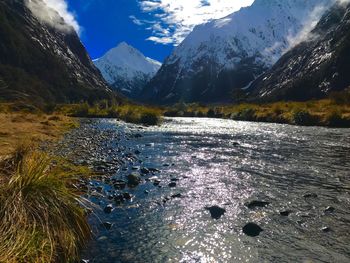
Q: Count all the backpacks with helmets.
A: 0